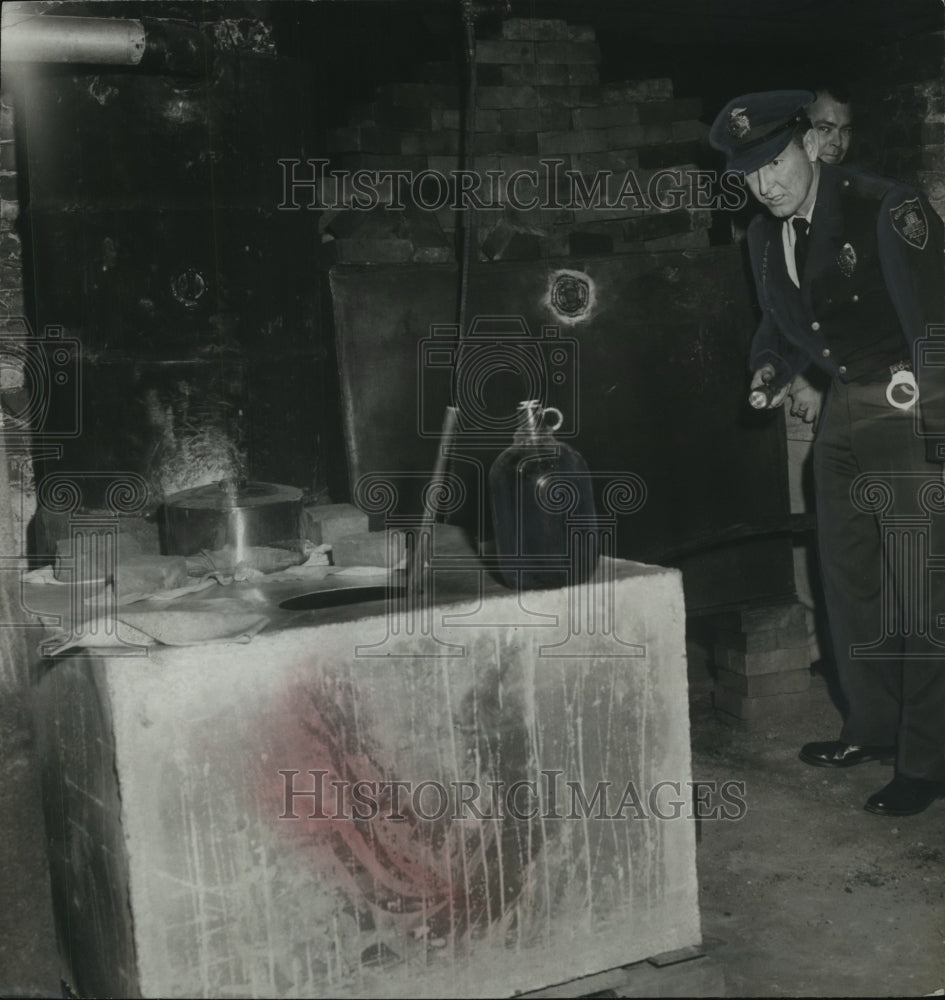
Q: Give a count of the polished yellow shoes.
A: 0